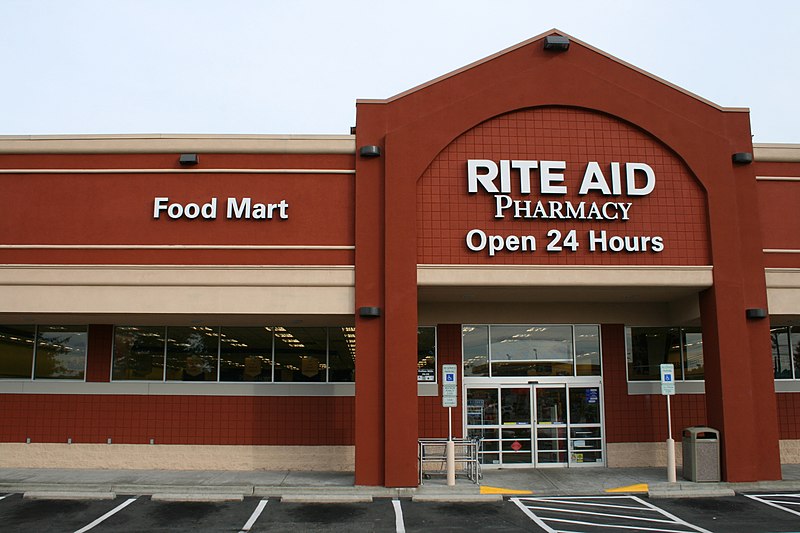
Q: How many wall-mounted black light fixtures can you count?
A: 6